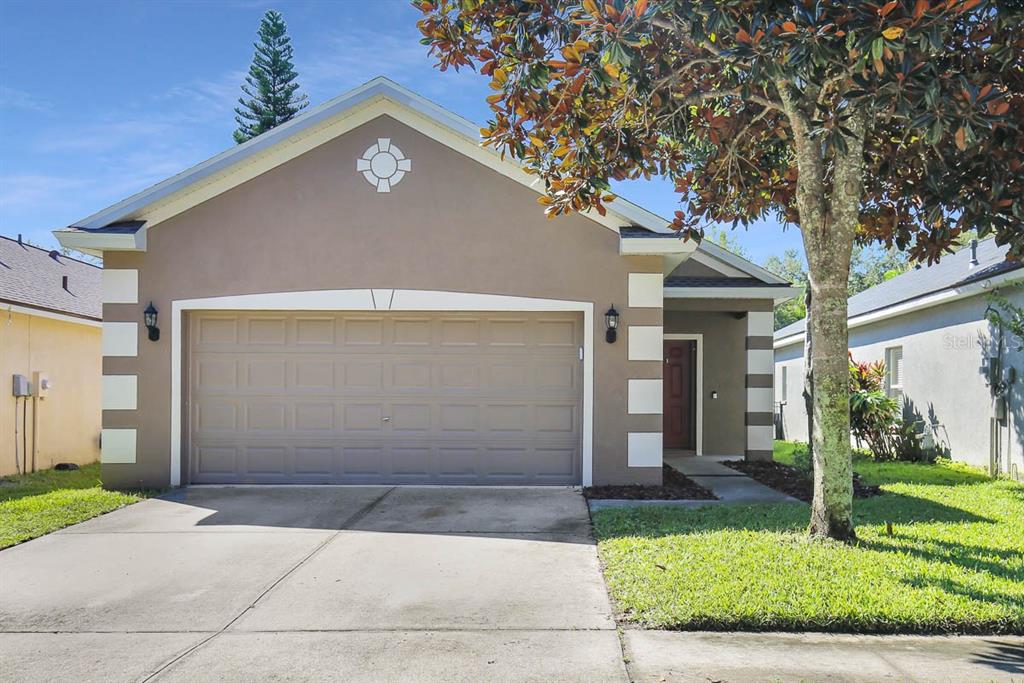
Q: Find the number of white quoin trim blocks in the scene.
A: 12